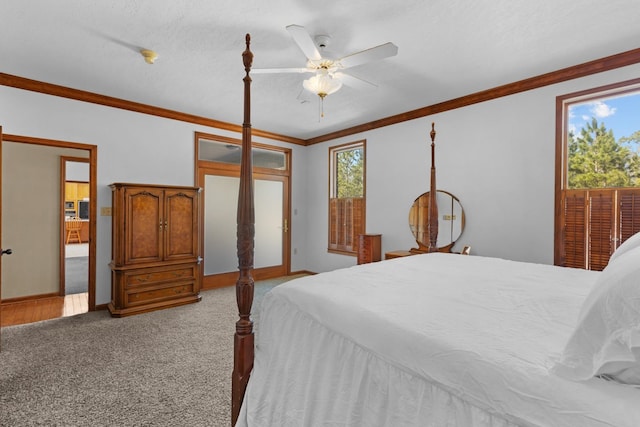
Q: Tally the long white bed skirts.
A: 1